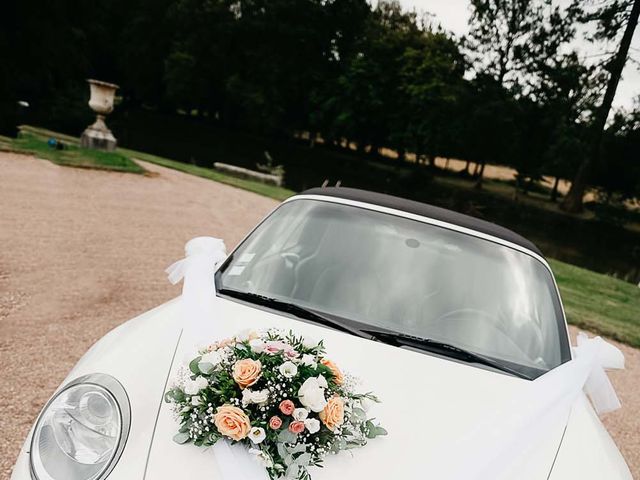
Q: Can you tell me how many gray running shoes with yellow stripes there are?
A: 0